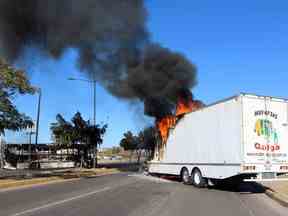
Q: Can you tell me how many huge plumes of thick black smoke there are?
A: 1